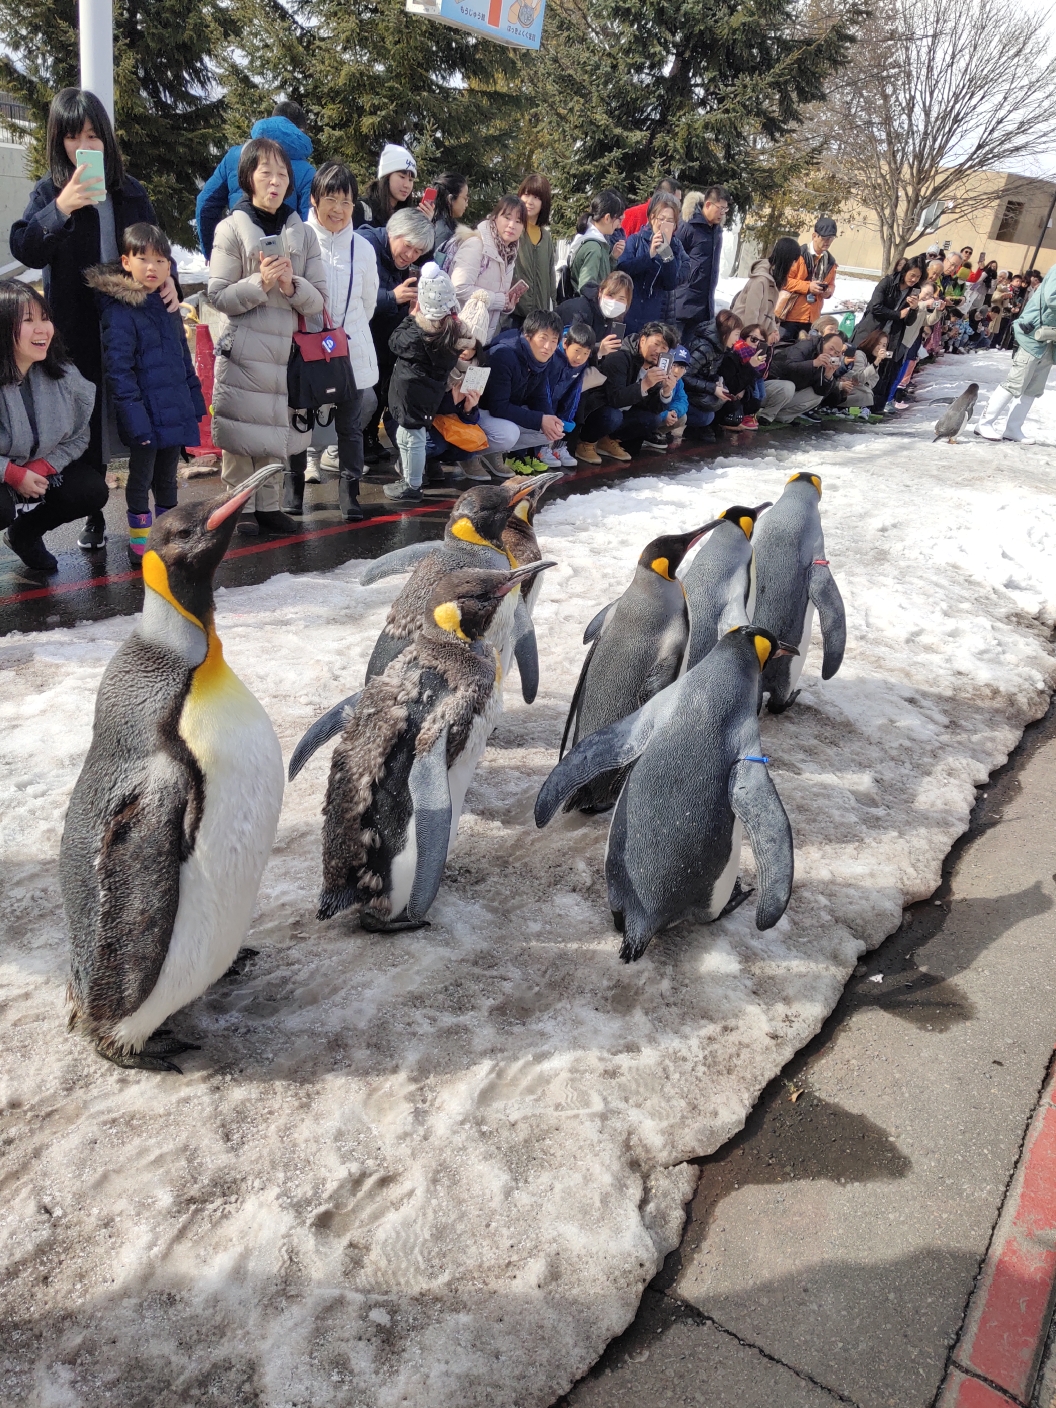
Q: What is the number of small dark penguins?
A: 1